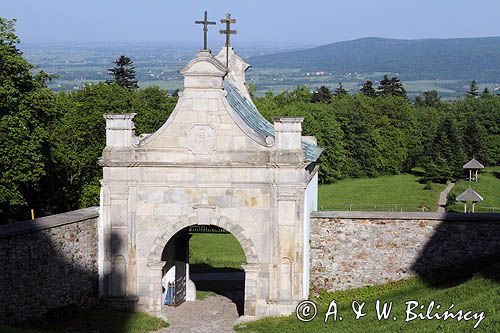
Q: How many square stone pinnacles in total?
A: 2